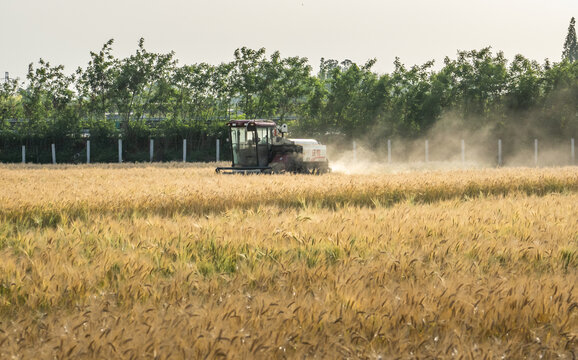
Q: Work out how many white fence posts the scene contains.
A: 14